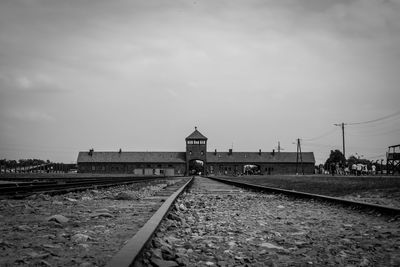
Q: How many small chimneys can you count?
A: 6